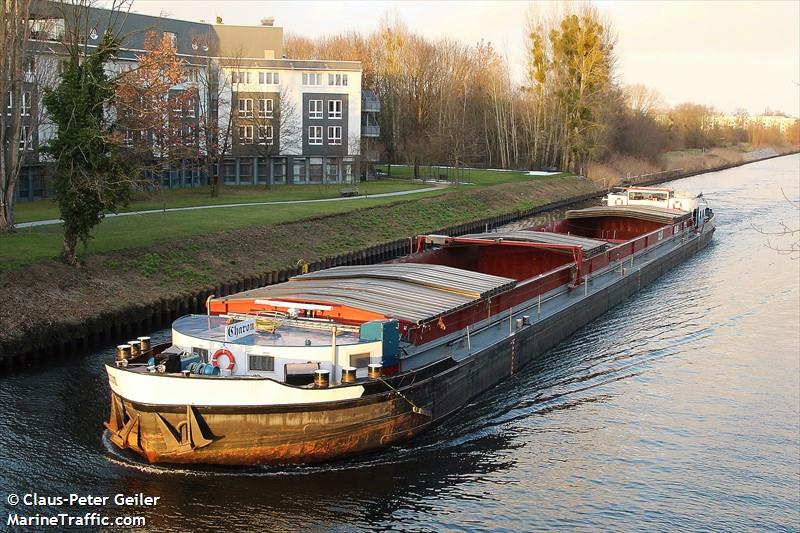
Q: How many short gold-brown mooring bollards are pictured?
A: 6